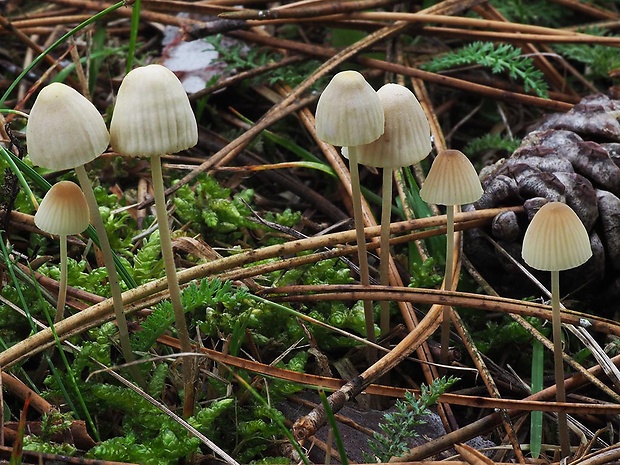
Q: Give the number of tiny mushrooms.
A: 7